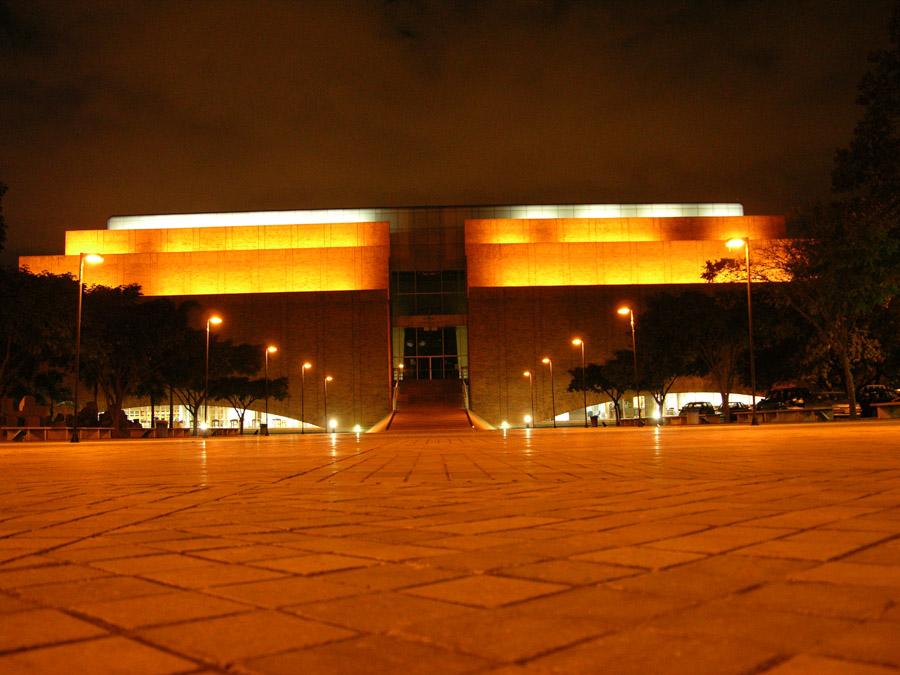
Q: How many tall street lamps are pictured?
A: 10